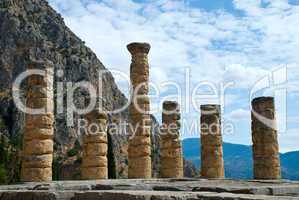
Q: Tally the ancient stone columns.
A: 6